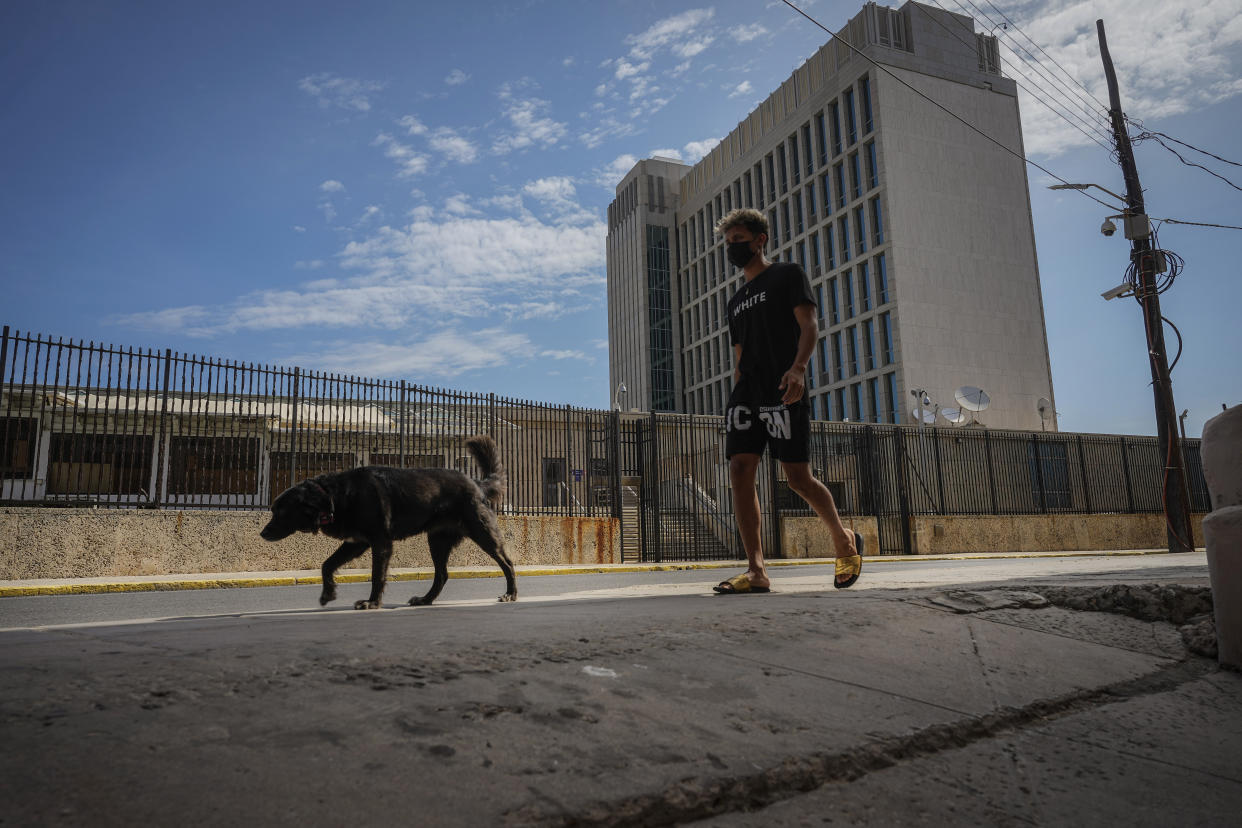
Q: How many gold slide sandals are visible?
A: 2